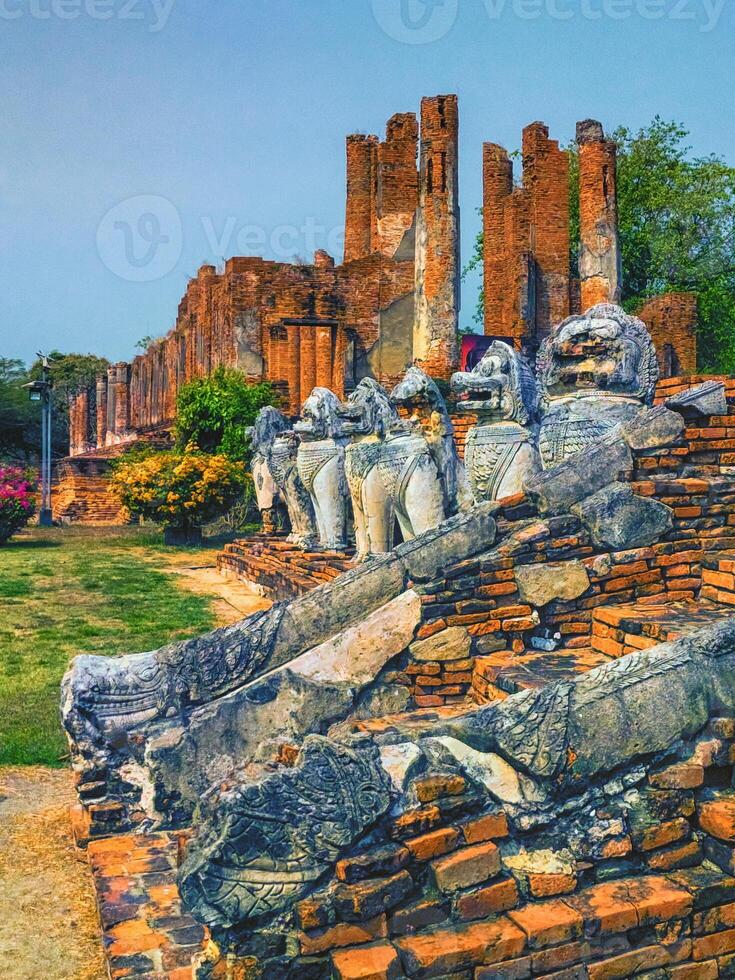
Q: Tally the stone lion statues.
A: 7